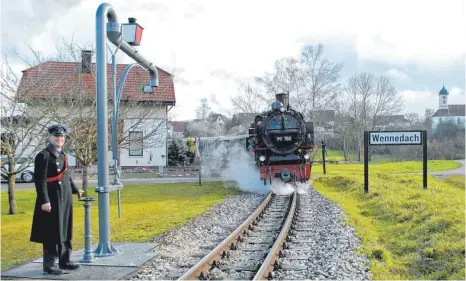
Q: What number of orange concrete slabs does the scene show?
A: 0